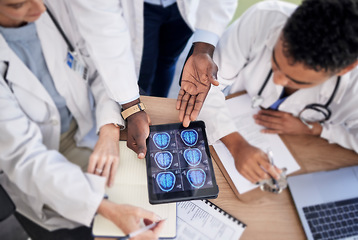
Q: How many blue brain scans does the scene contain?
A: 6